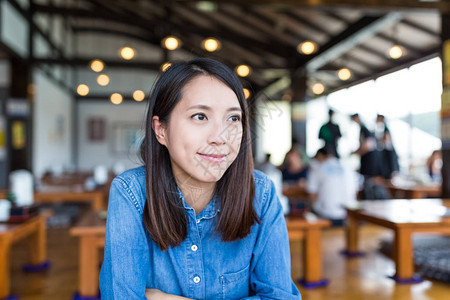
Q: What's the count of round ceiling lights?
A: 15